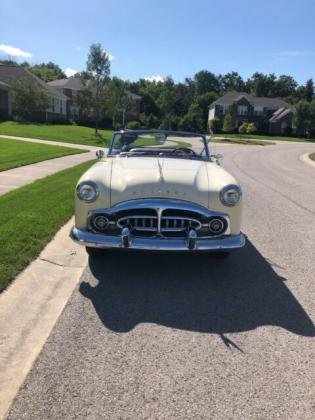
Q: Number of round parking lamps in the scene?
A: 2